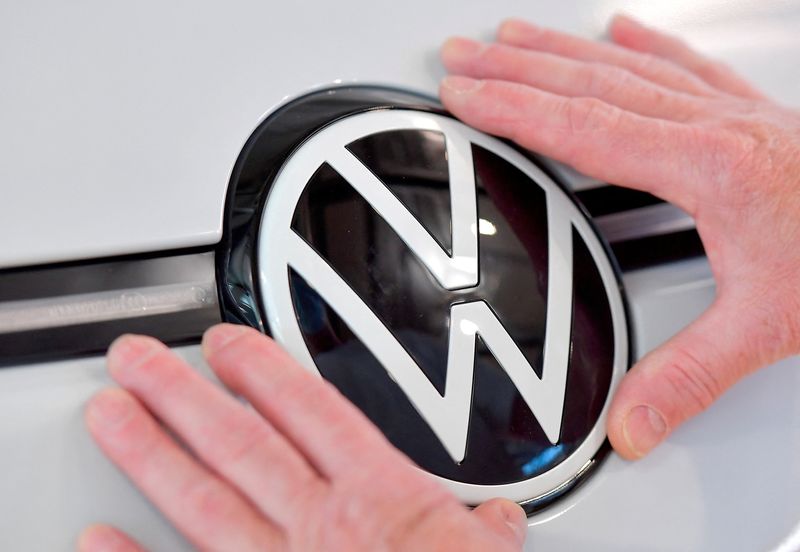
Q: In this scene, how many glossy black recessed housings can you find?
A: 1